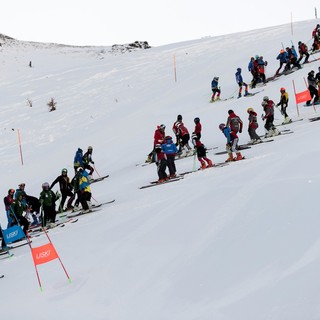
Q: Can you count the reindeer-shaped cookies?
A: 0